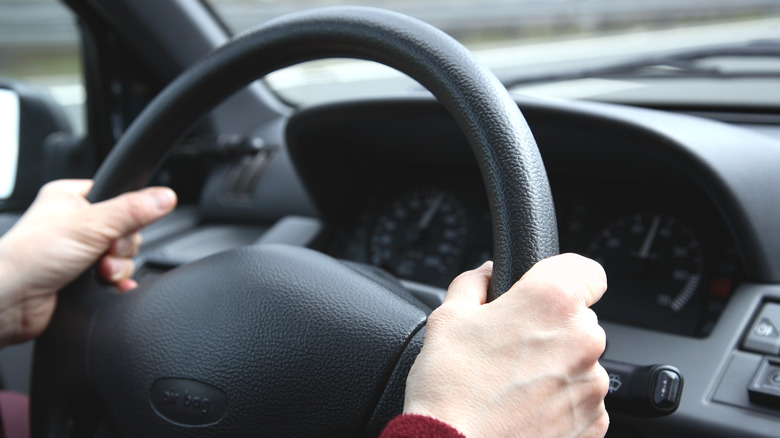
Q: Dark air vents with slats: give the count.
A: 1